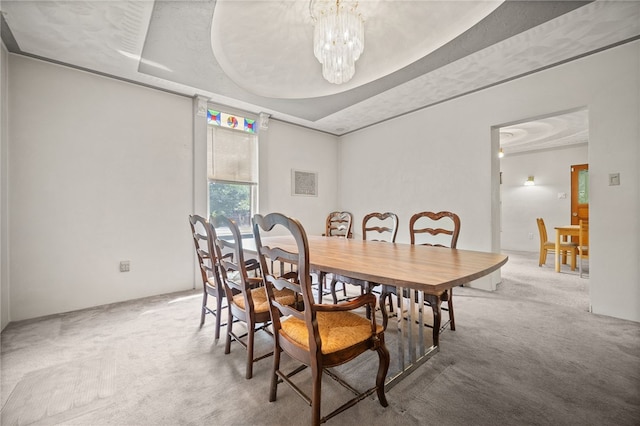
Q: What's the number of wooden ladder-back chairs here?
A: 6